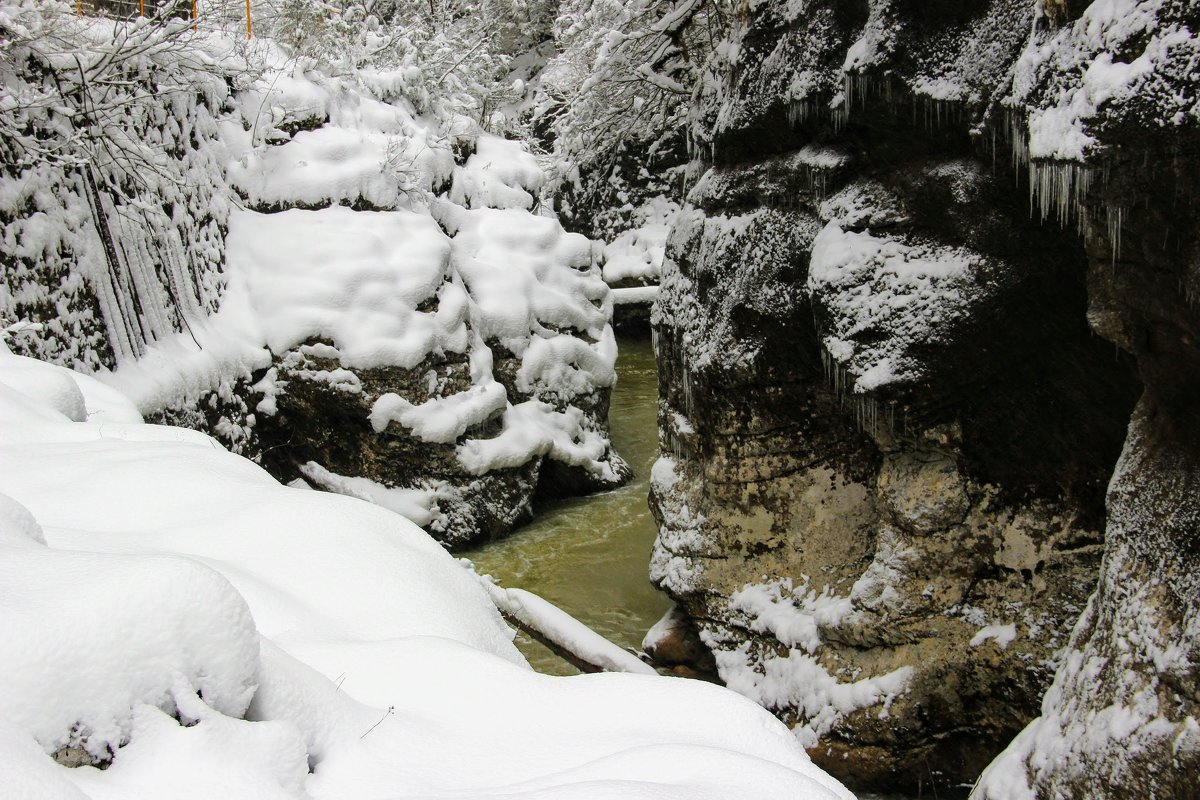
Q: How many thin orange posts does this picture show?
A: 4